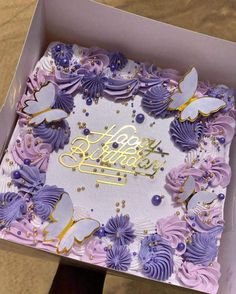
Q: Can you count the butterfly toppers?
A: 4